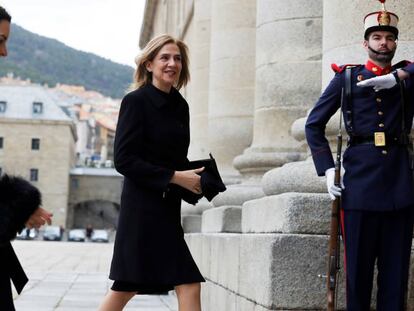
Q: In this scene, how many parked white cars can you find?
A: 4